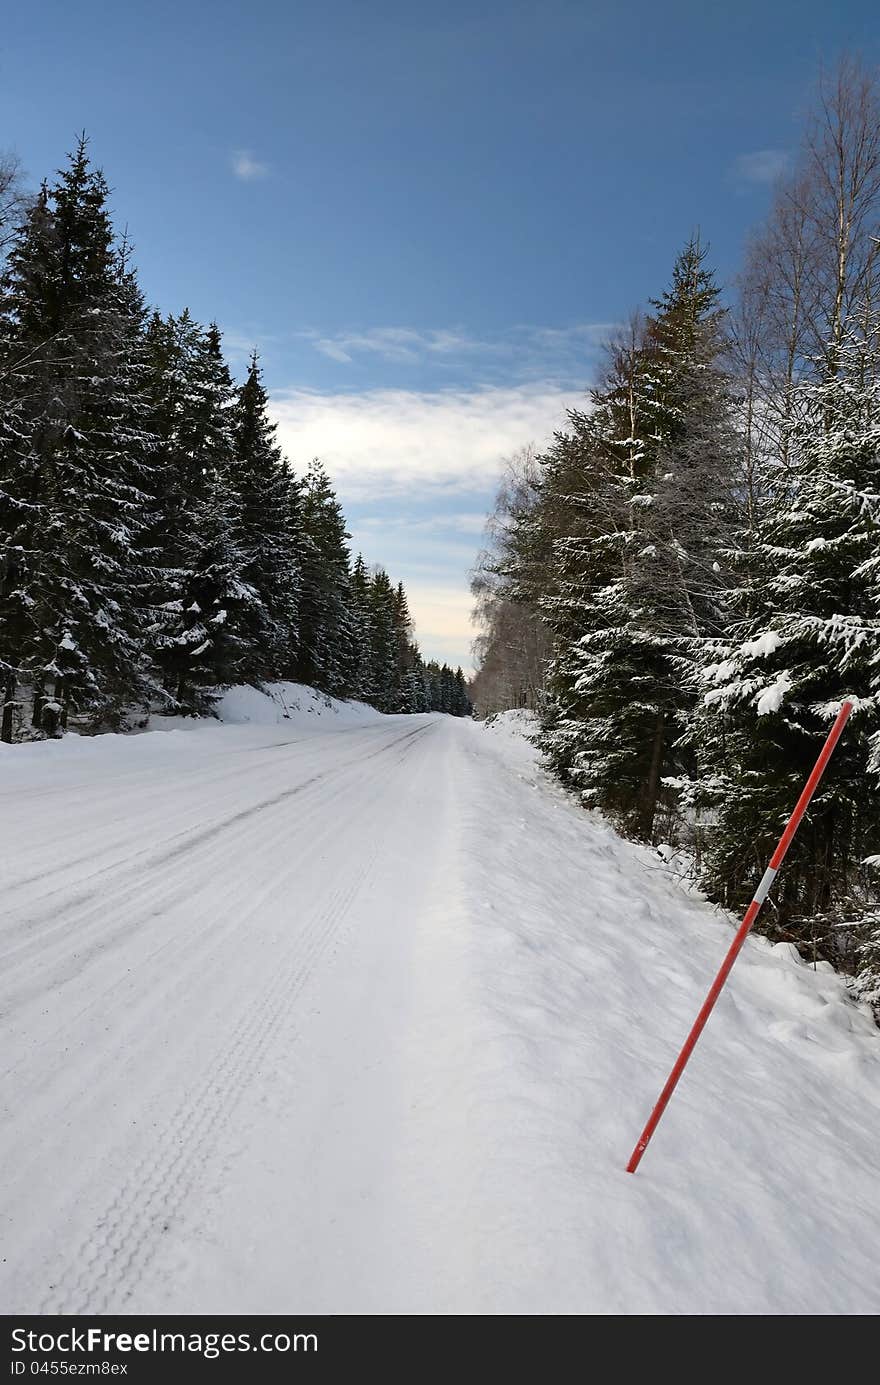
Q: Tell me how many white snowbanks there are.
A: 2